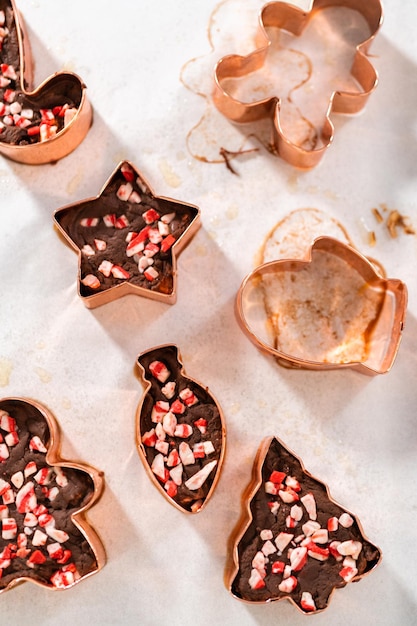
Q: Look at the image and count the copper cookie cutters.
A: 7